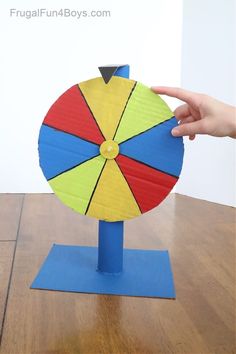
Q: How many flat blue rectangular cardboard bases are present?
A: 1